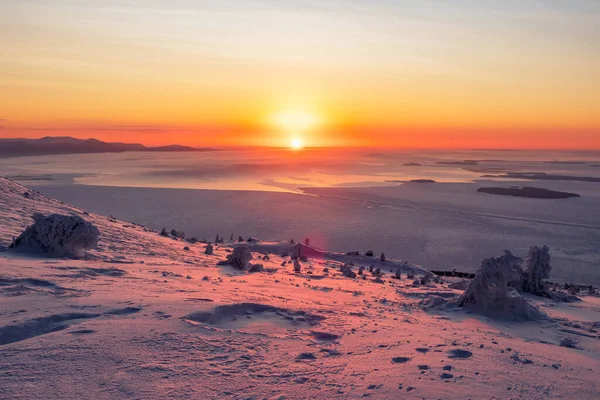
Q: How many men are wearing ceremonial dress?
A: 0